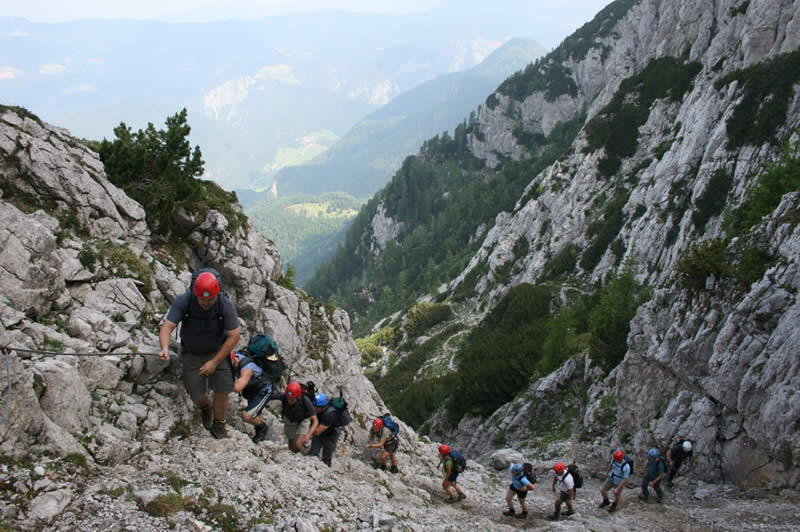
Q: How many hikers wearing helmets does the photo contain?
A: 11